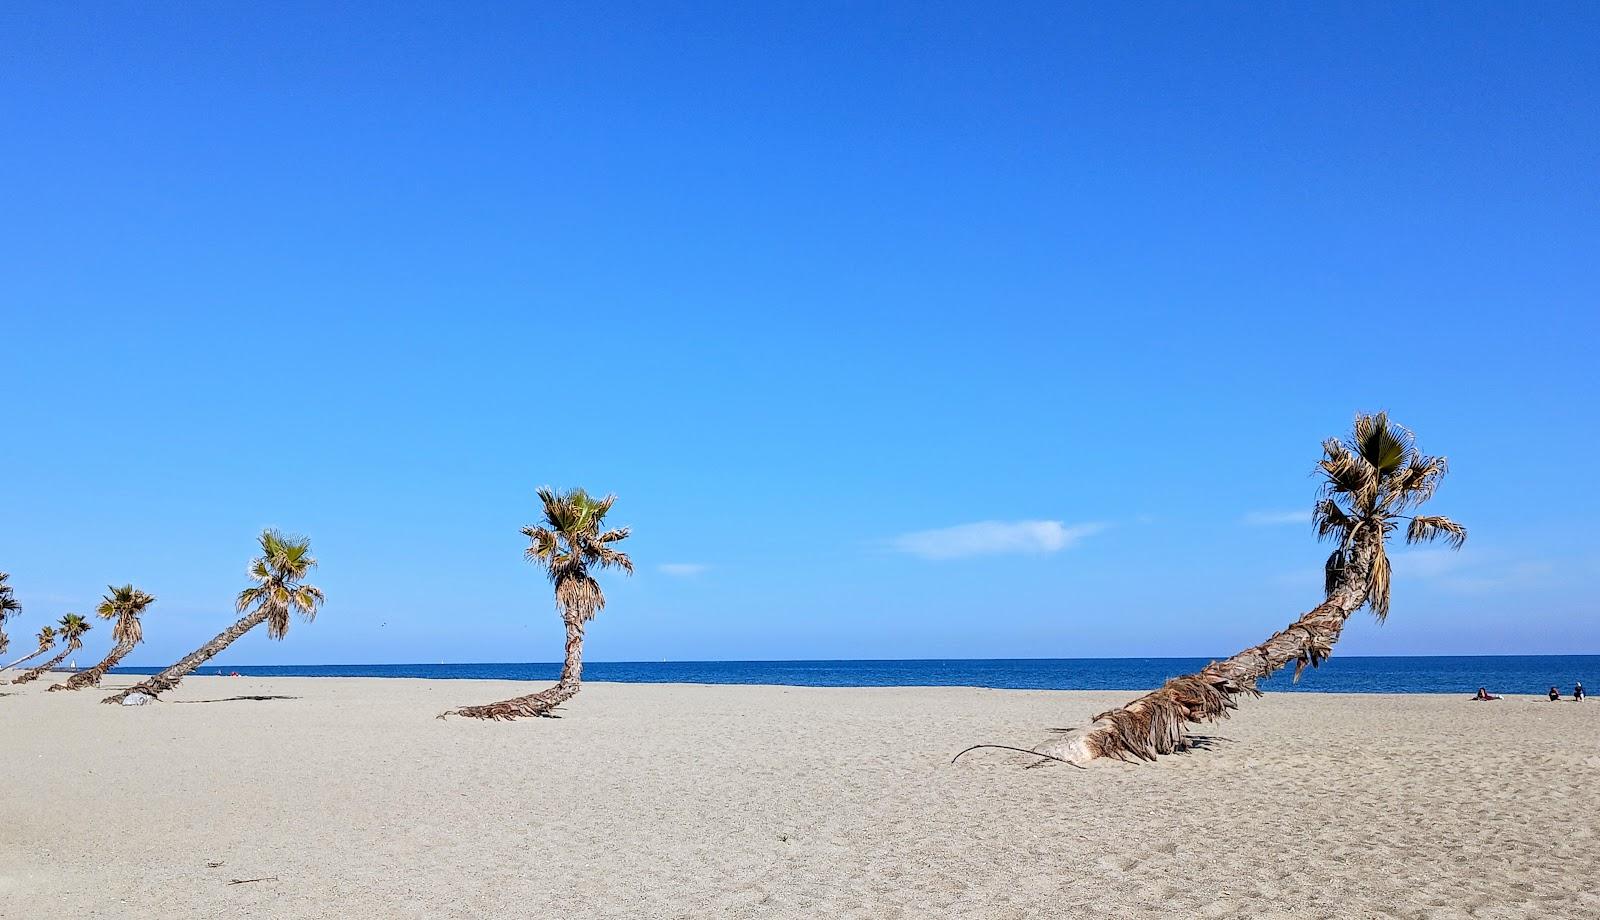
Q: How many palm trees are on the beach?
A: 7